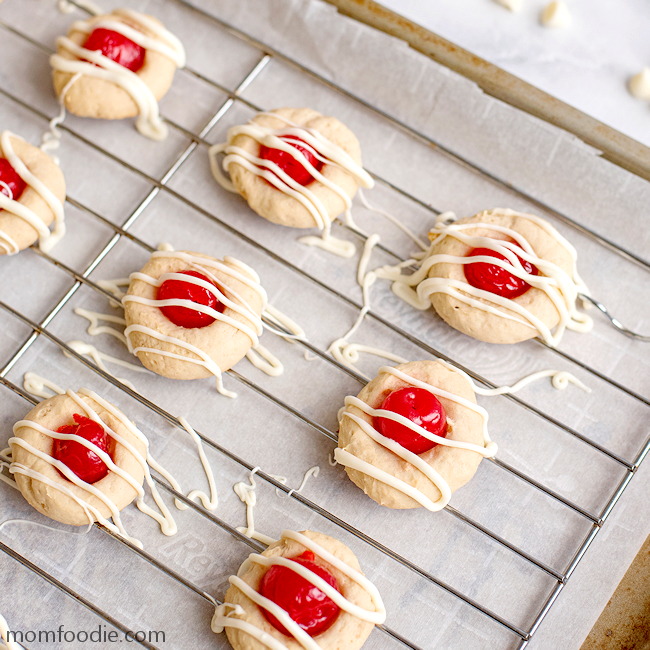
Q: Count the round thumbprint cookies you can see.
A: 8